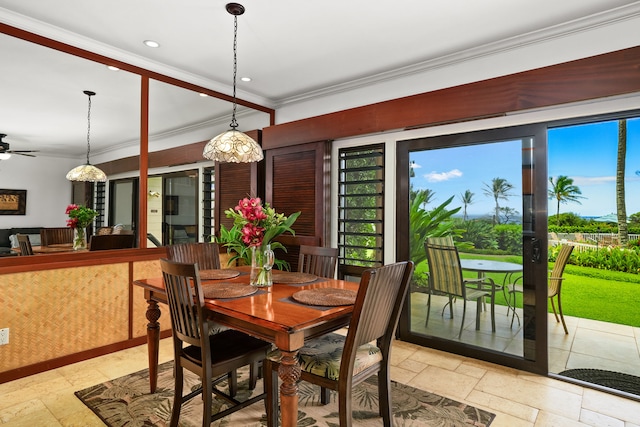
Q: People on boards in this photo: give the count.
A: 0